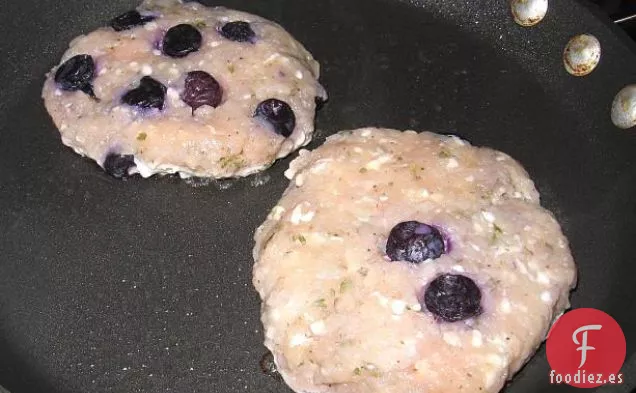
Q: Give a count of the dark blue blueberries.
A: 10